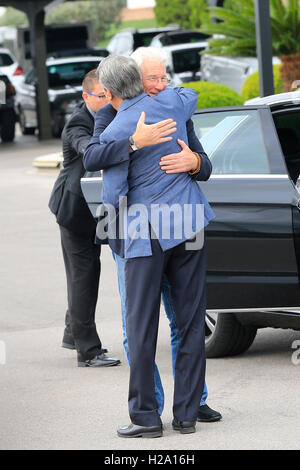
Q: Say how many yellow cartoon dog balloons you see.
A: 0